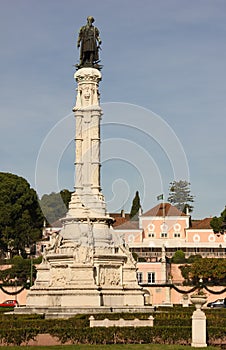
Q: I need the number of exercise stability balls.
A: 0